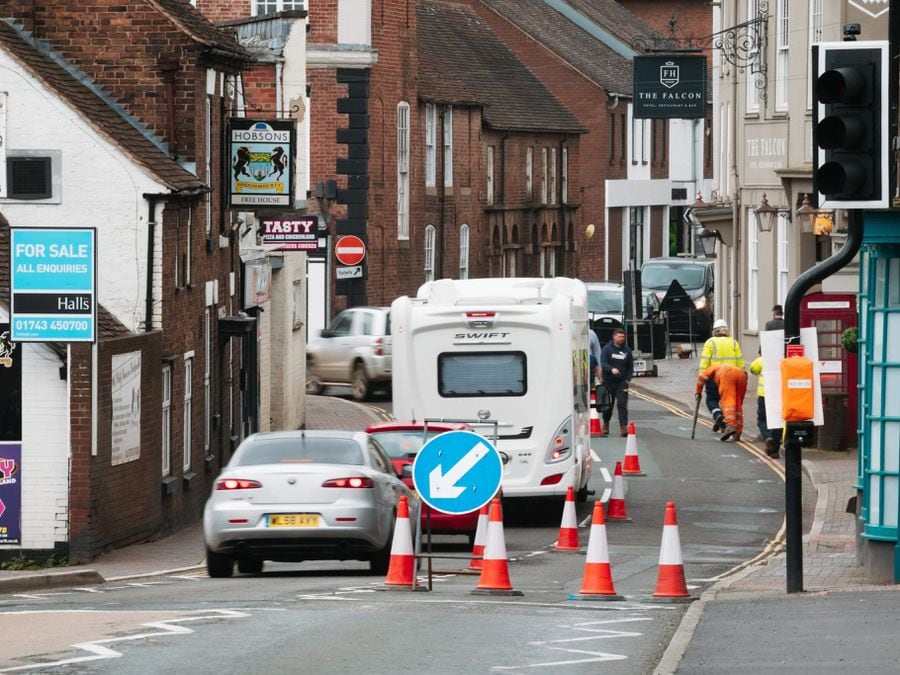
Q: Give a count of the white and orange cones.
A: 9